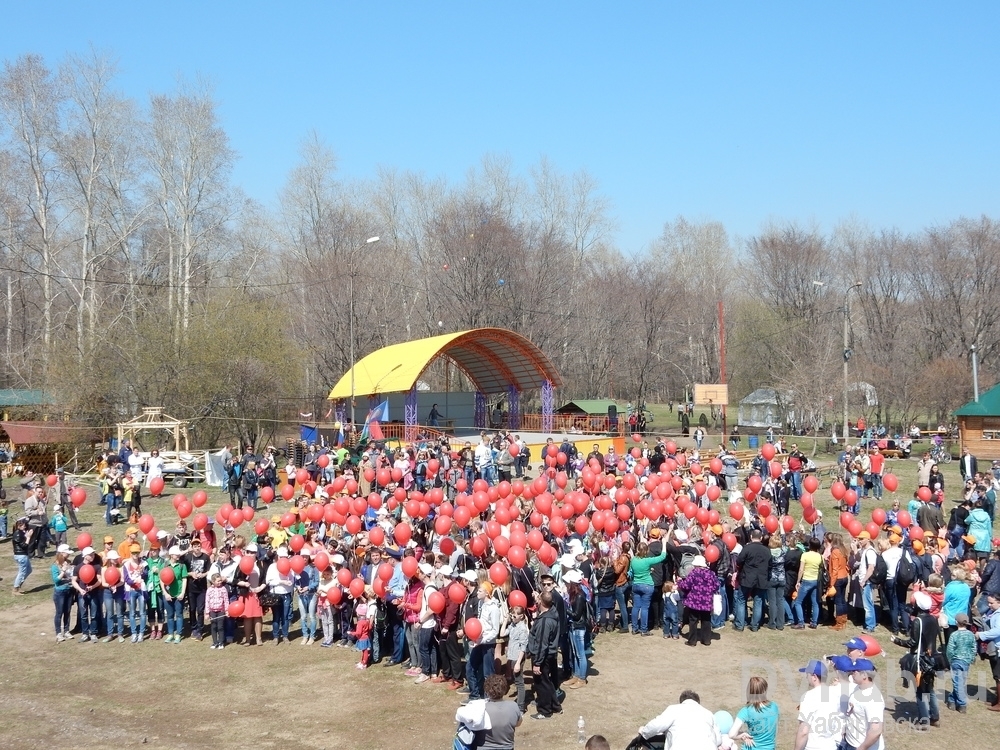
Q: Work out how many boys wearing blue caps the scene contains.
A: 4